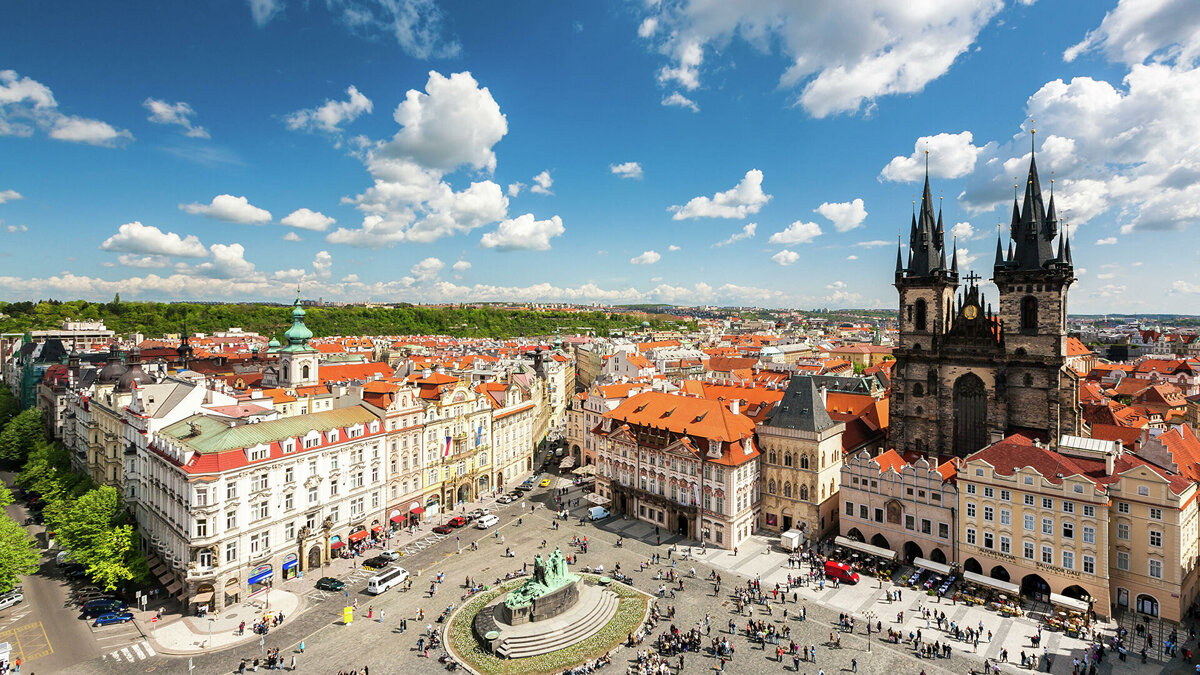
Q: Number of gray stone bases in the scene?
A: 1